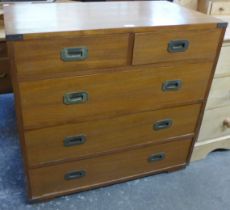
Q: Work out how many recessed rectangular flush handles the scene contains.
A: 8